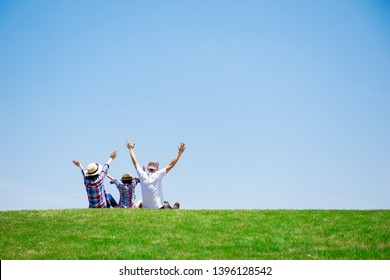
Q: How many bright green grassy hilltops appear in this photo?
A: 1